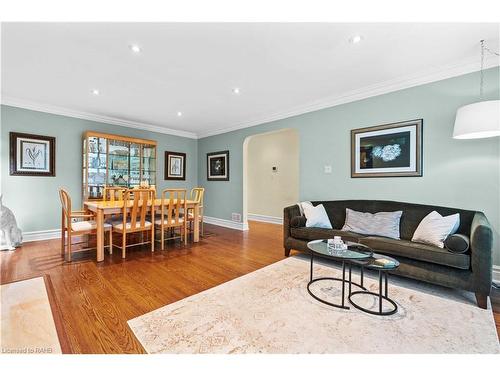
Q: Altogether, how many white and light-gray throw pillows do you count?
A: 3